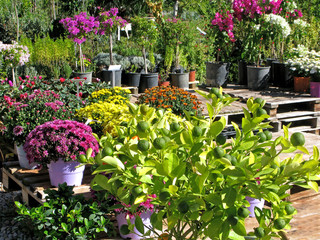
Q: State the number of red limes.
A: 0